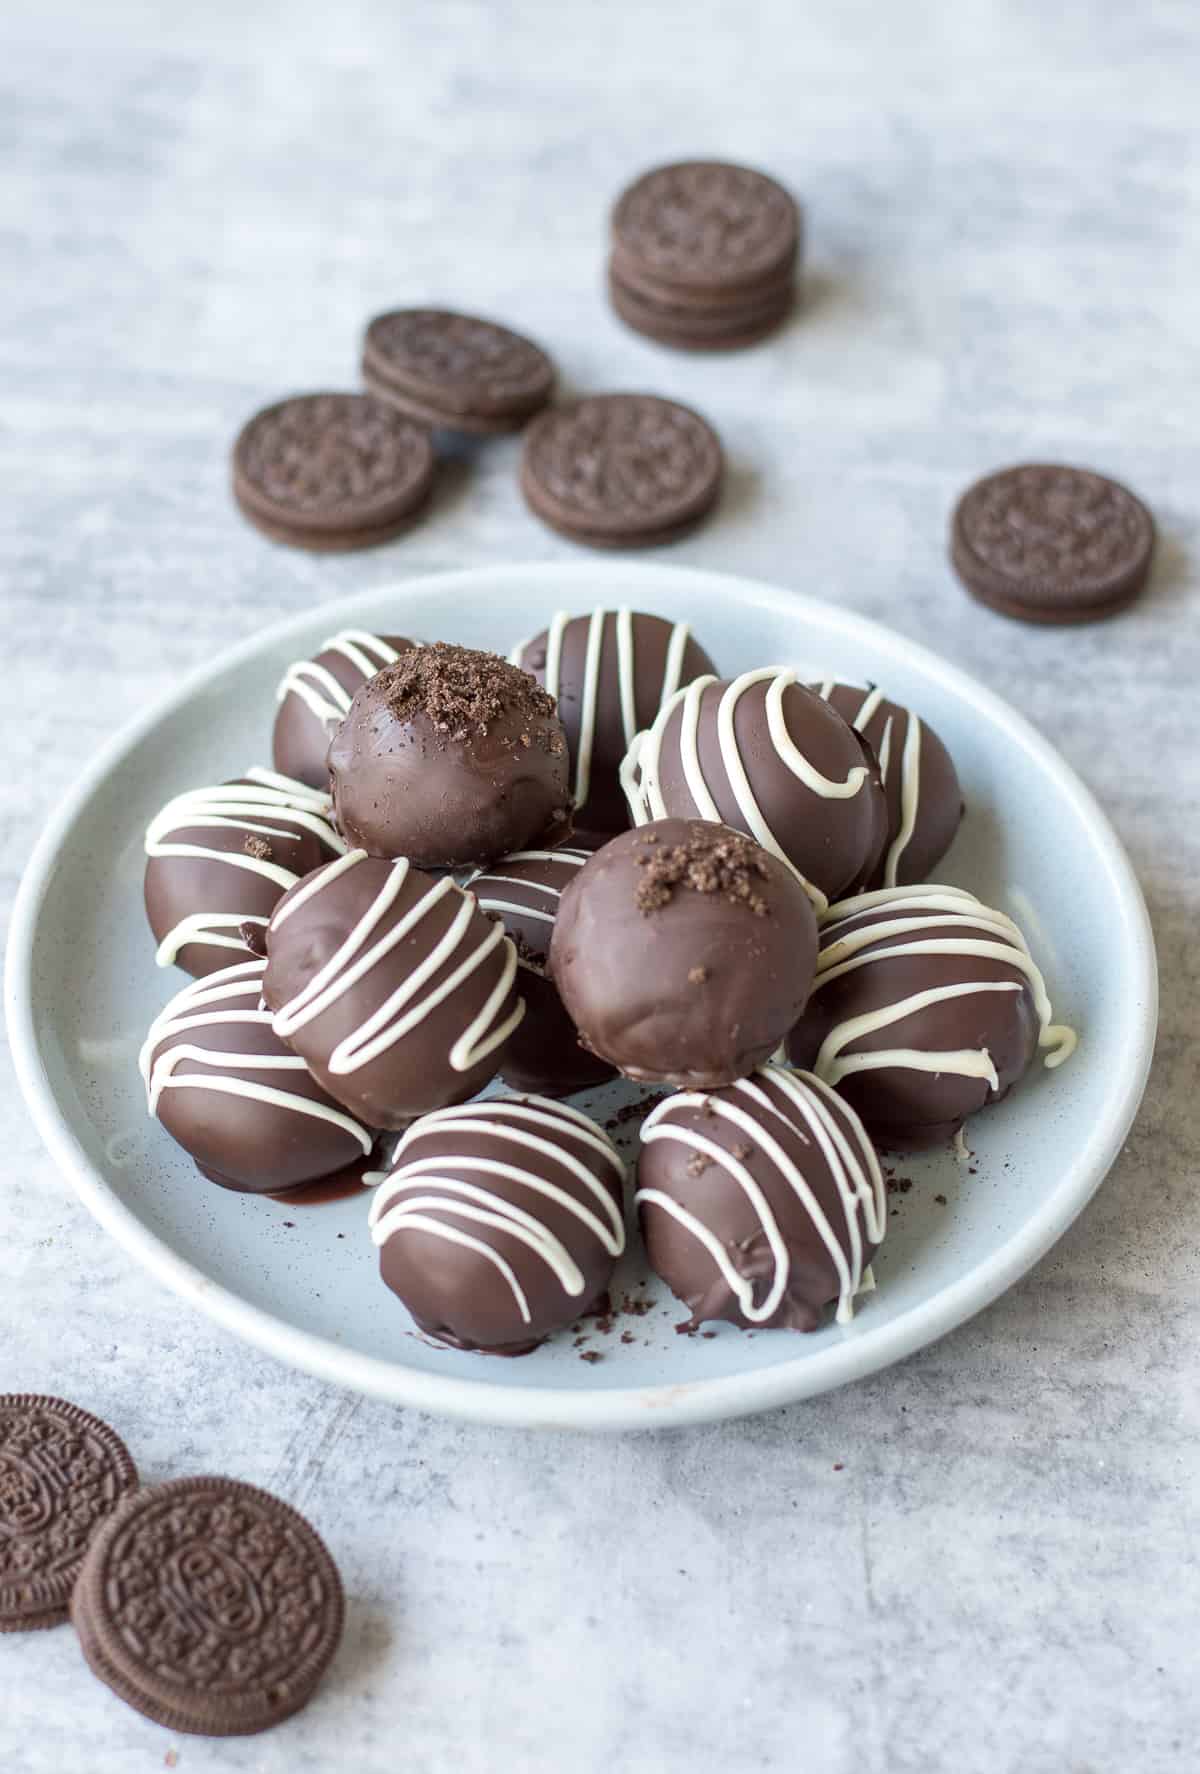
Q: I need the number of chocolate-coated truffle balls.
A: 13